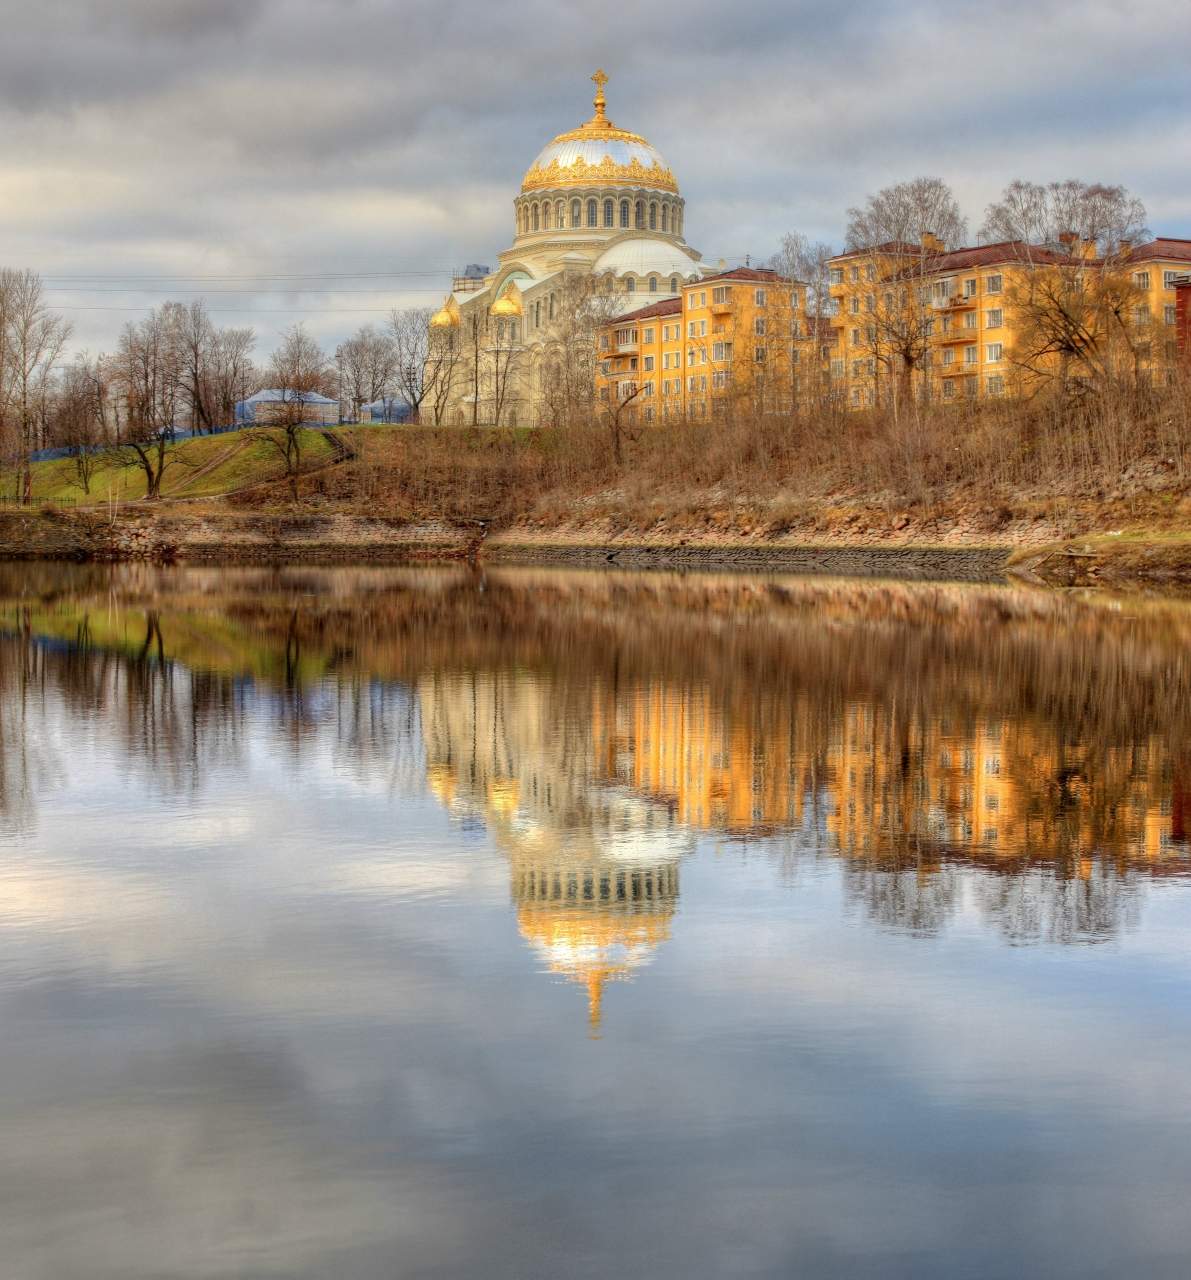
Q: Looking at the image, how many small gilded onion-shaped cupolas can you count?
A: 2